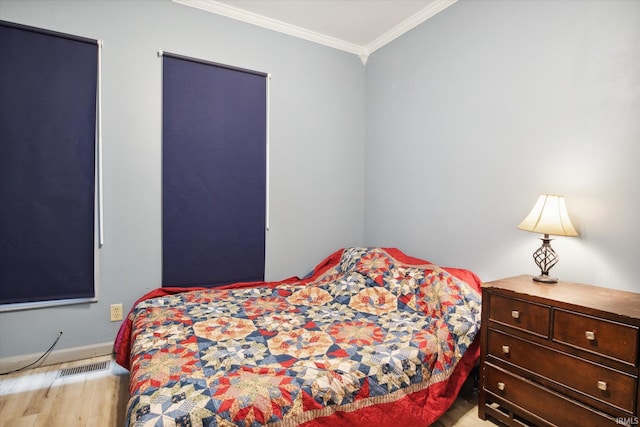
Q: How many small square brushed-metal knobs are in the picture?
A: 5